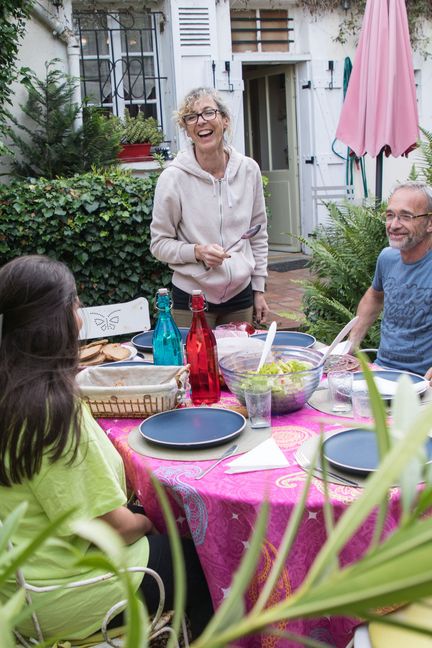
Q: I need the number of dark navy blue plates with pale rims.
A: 6